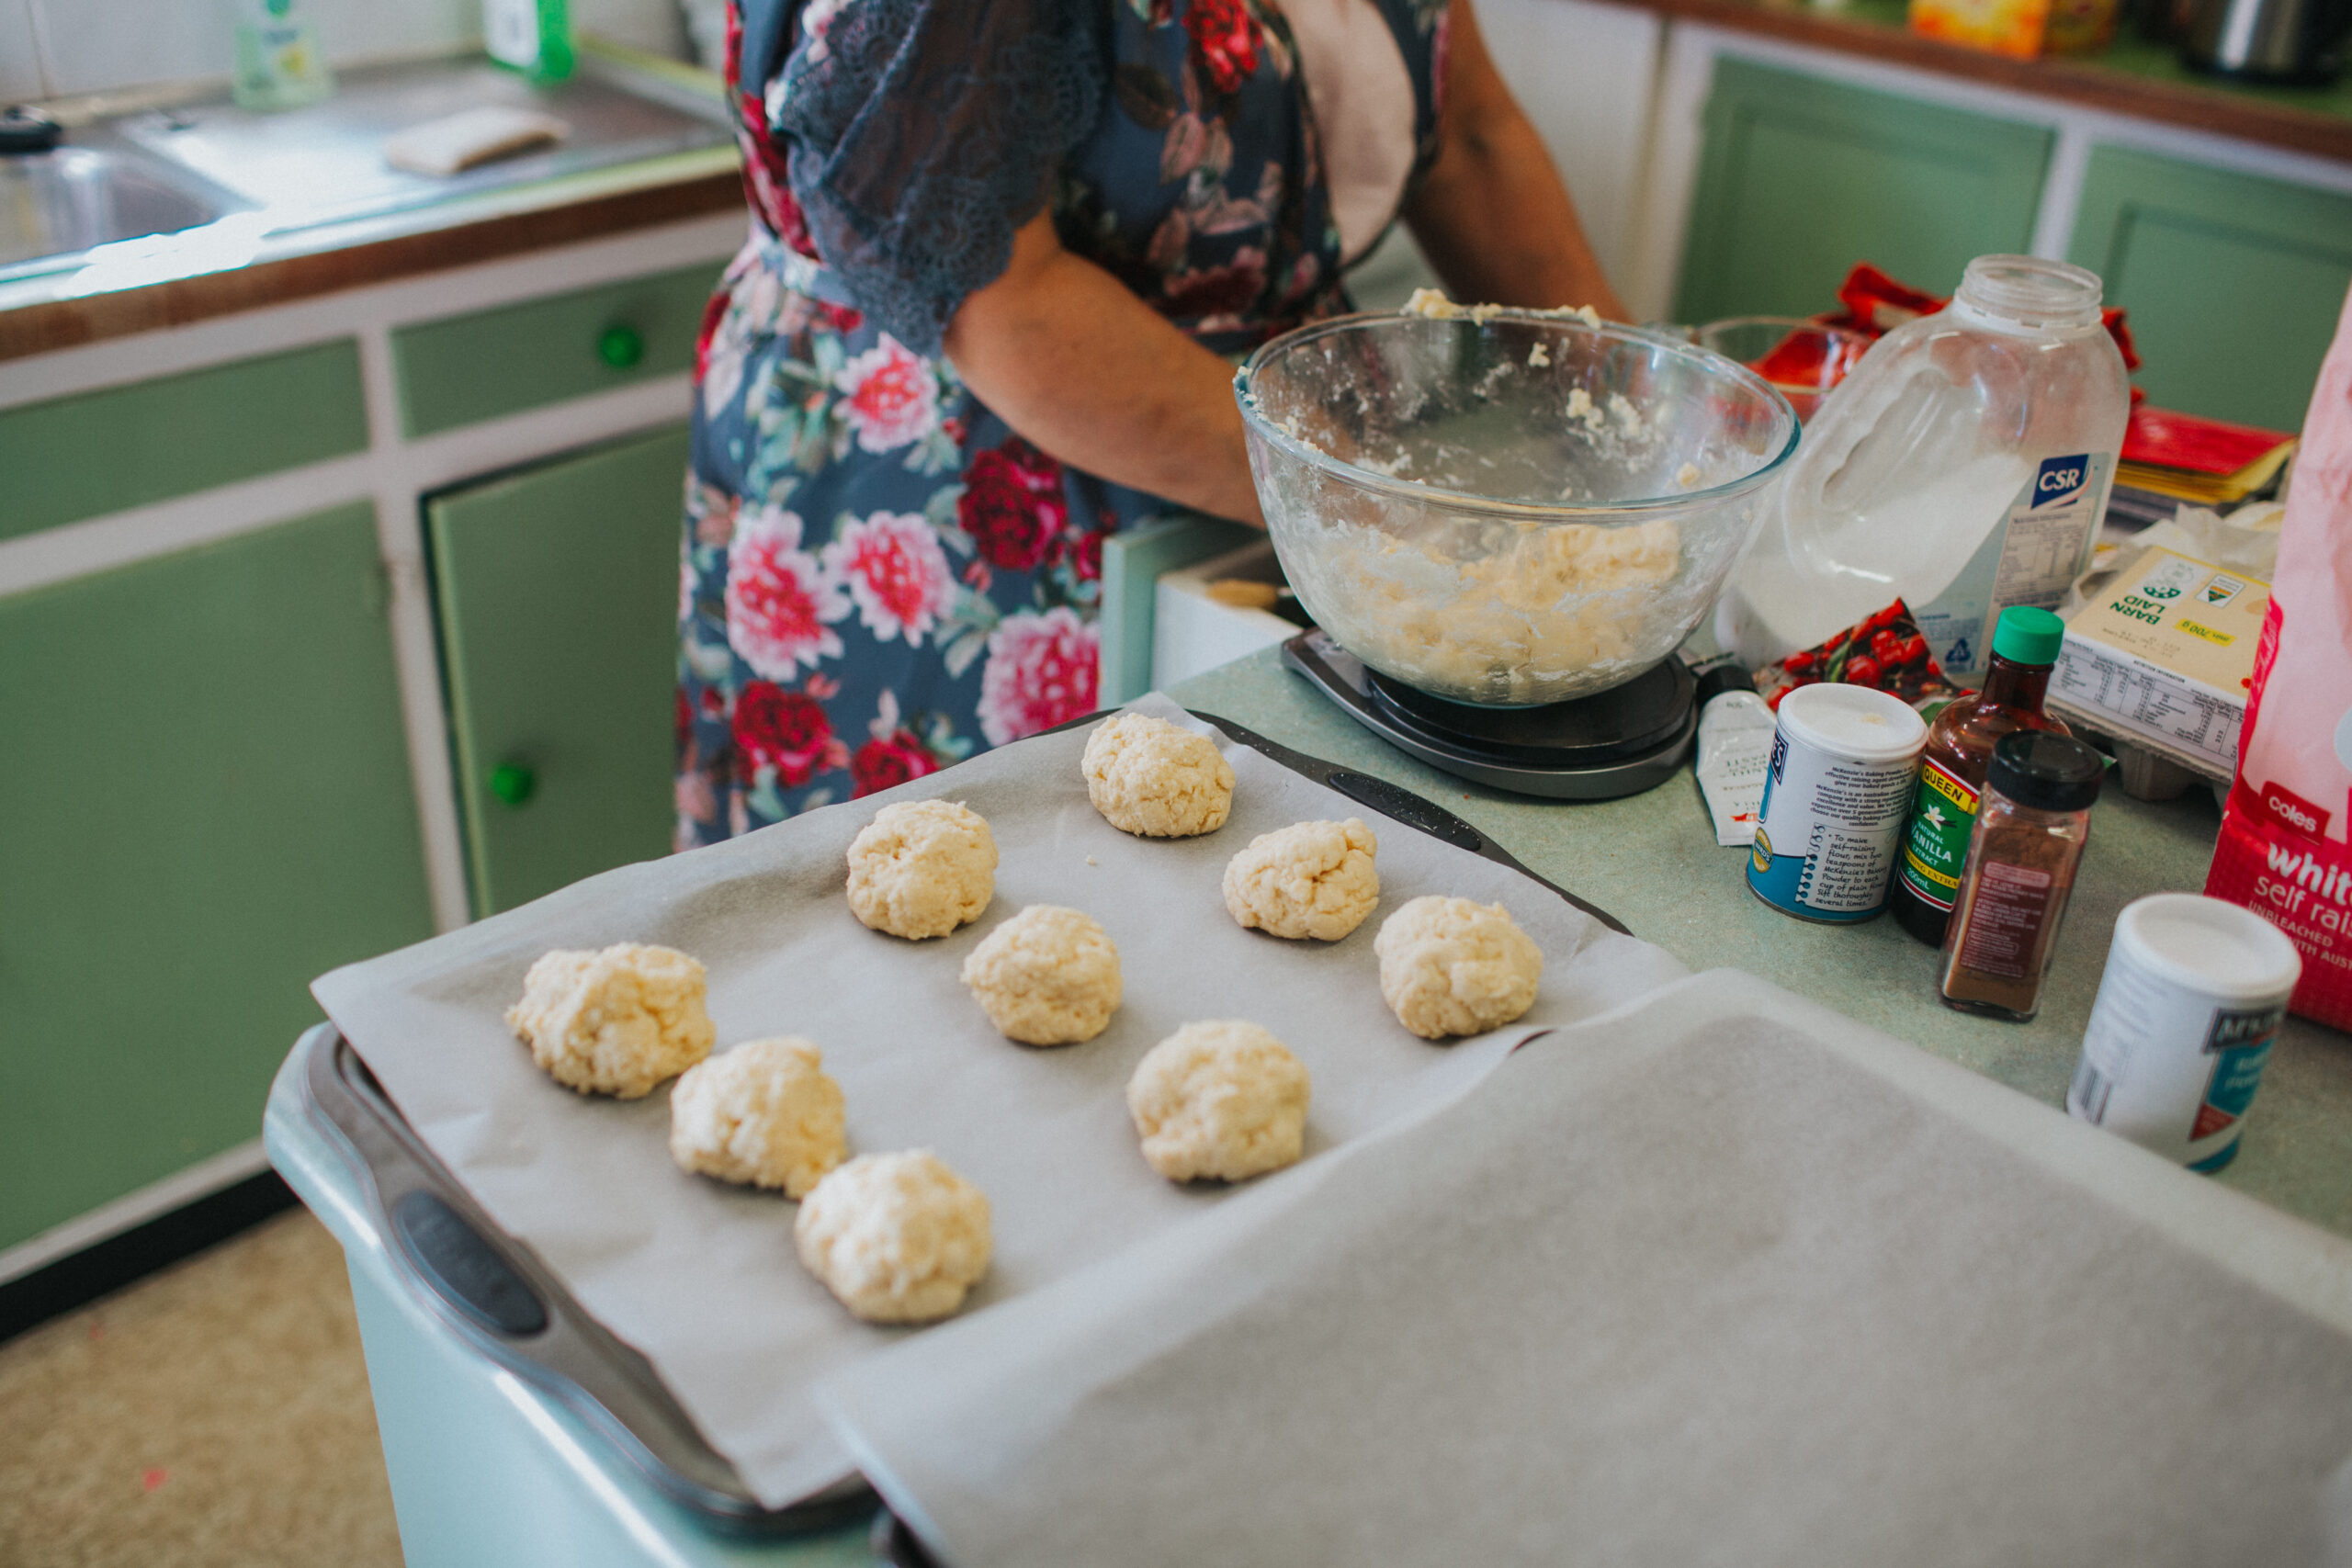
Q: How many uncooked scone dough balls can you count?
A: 9